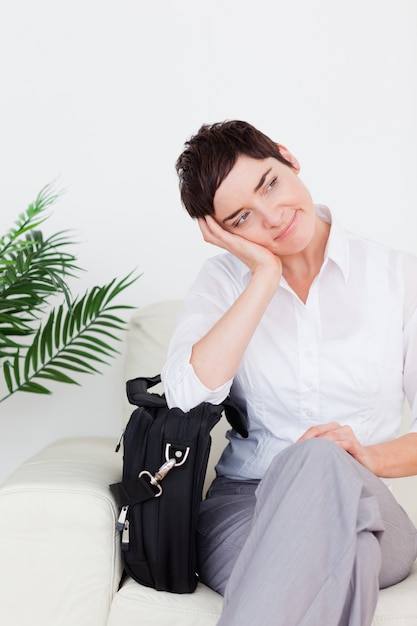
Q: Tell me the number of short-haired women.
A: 1